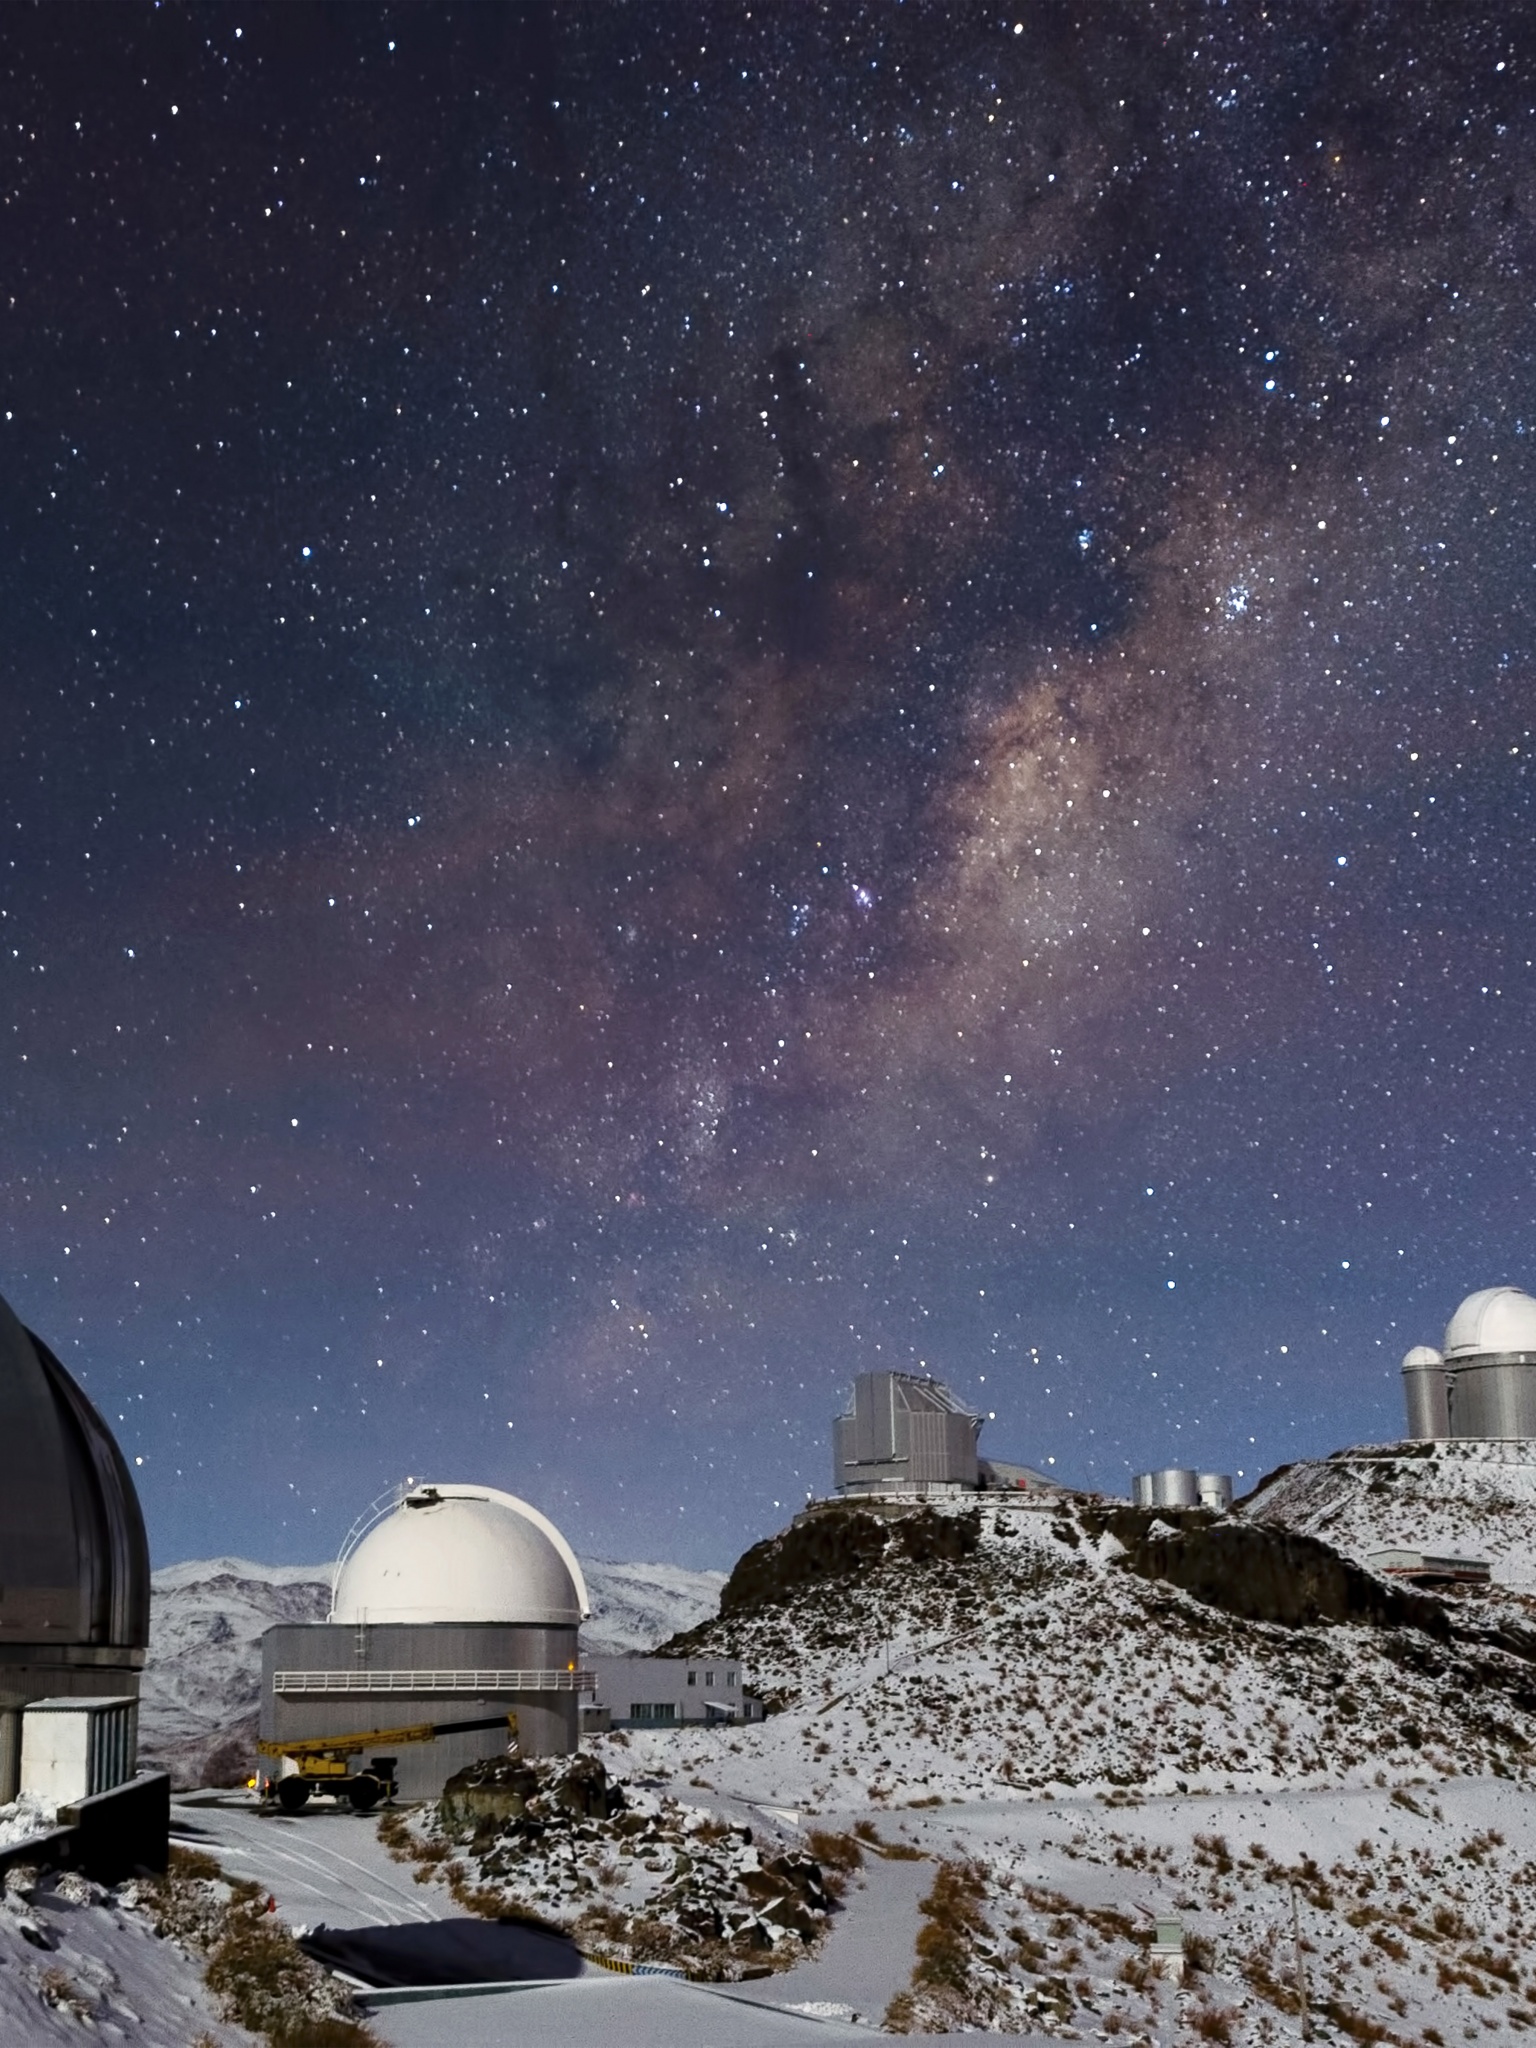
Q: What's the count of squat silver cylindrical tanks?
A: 3